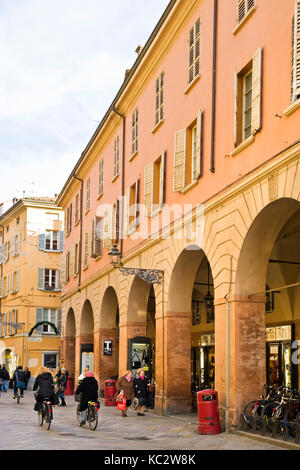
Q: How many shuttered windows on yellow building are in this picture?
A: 9